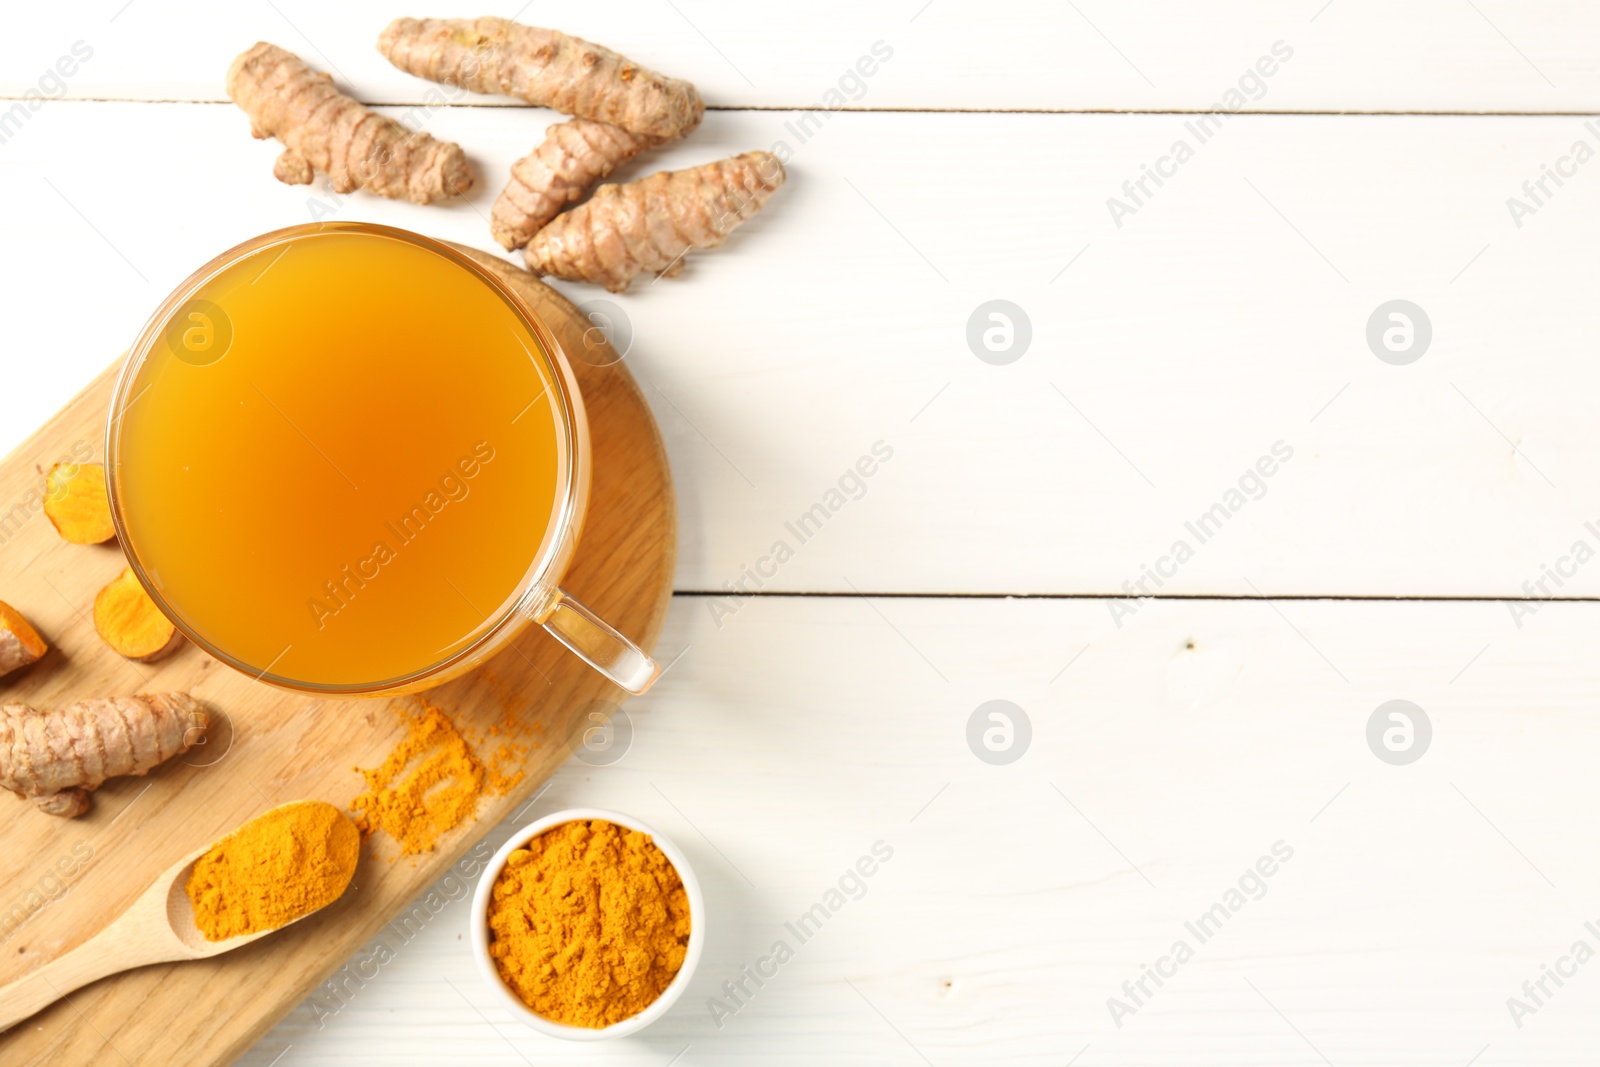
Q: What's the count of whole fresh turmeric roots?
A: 5